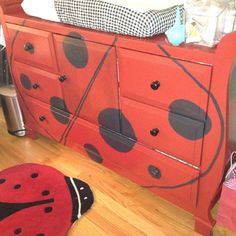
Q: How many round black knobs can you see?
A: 6